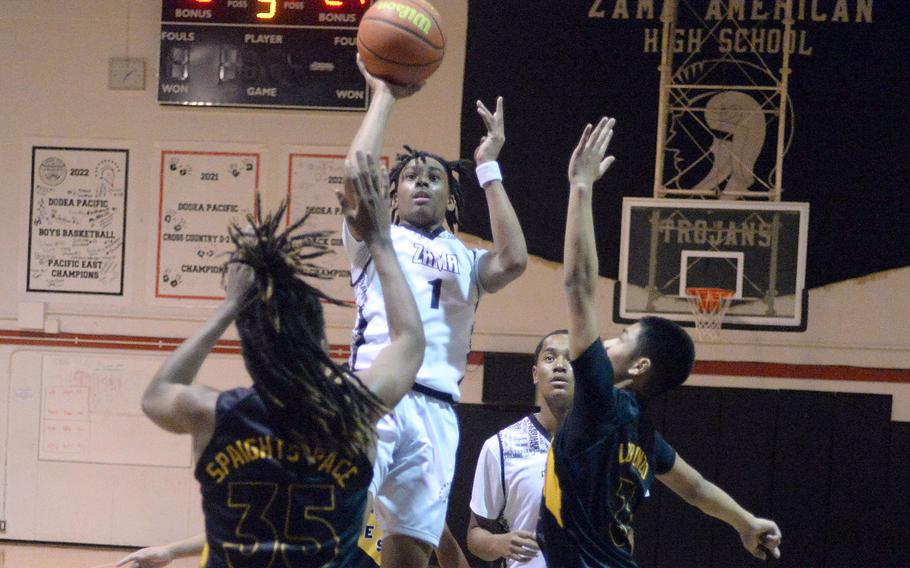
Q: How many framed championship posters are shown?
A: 3